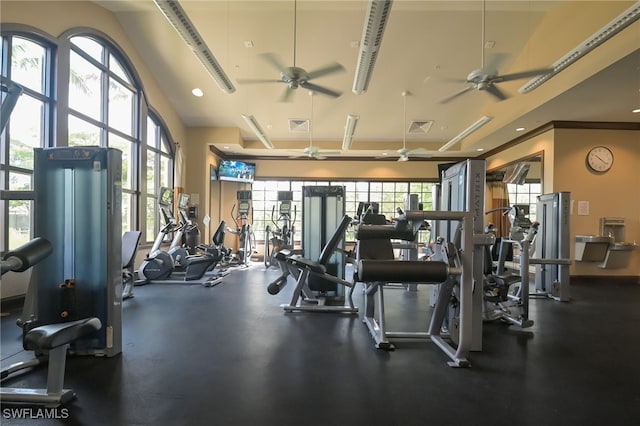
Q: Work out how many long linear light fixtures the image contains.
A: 6